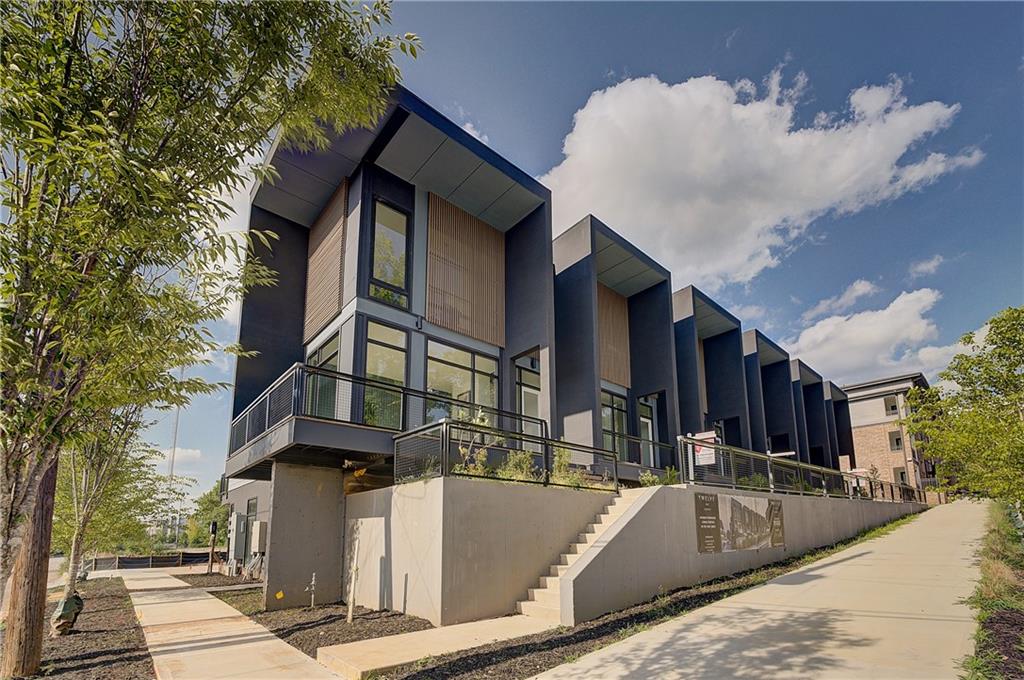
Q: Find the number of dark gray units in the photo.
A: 6